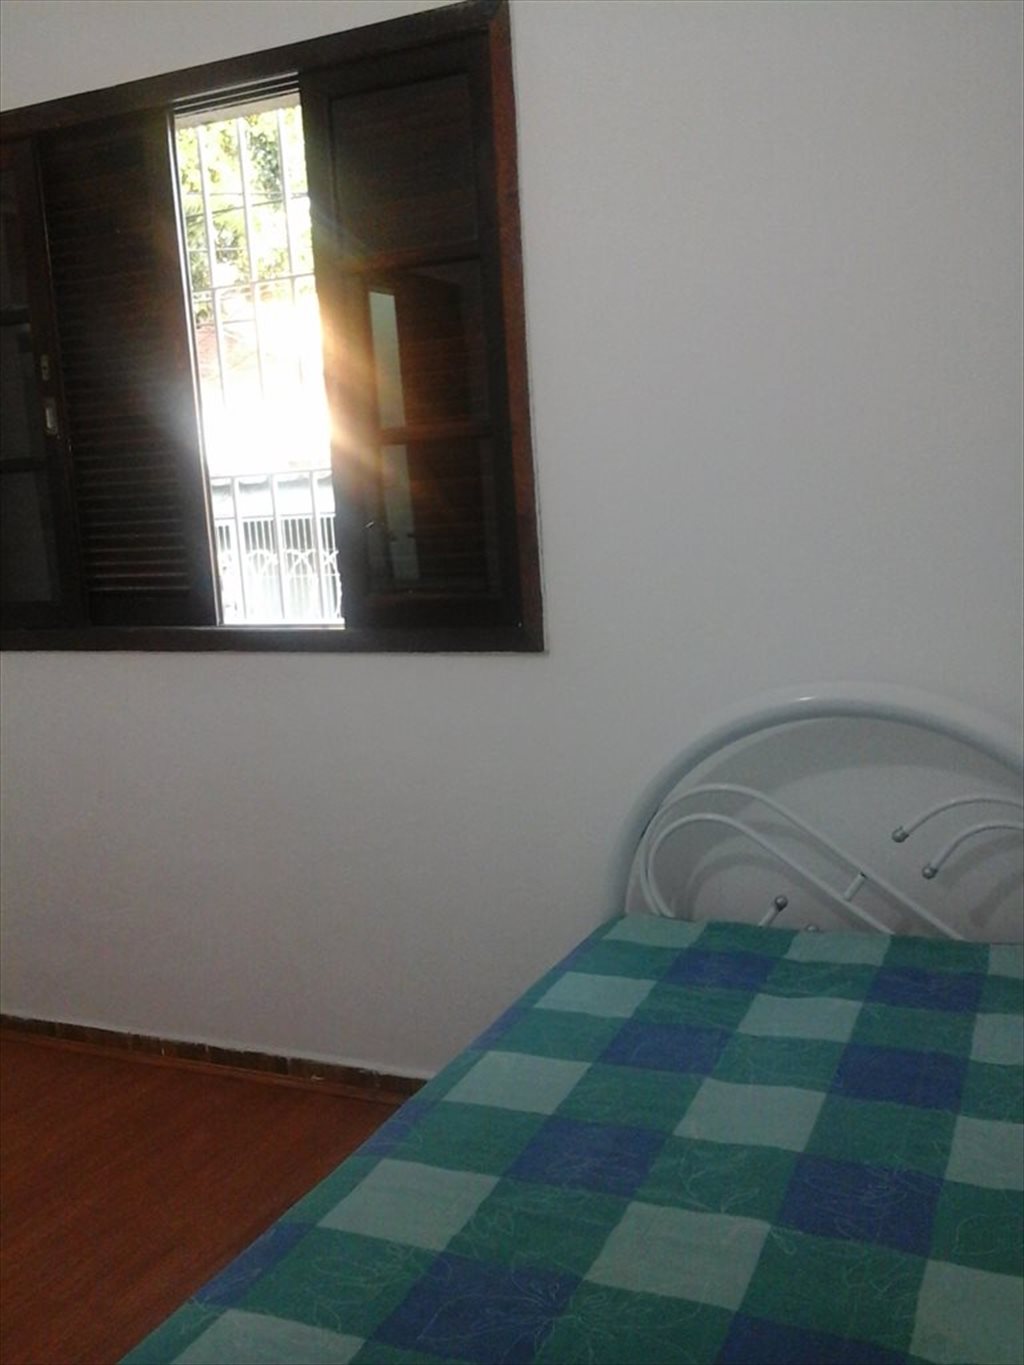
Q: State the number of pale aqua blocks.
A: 13